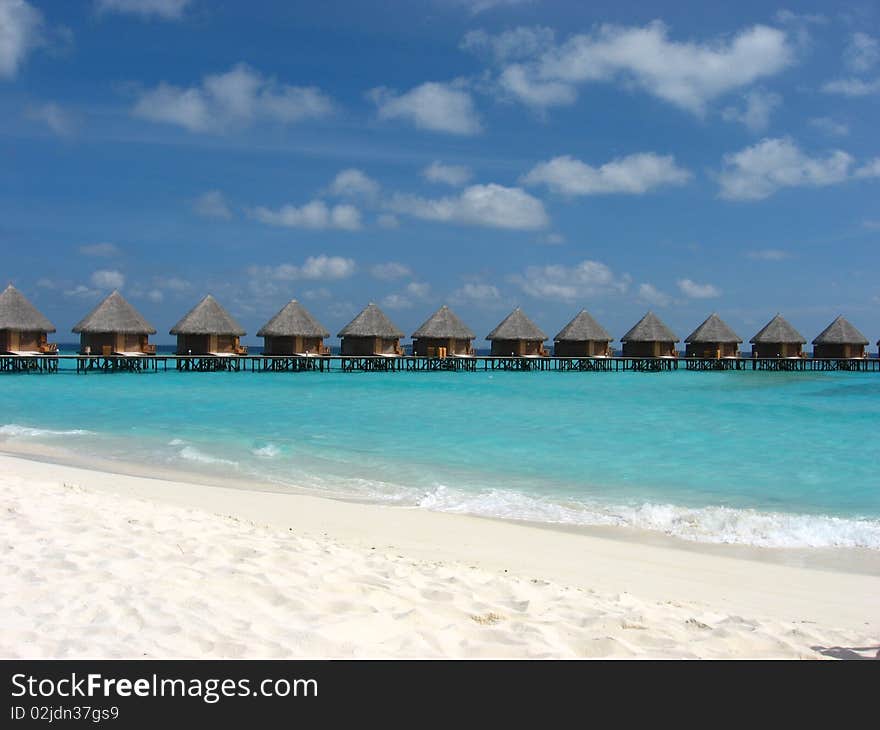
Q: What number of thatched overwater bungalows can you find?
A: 12